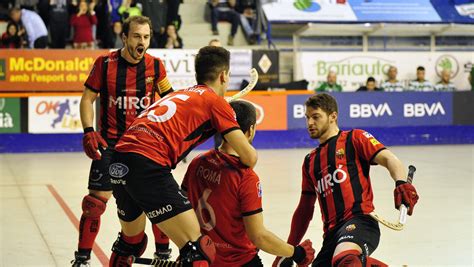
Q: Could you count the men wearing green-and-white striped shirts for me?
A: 3